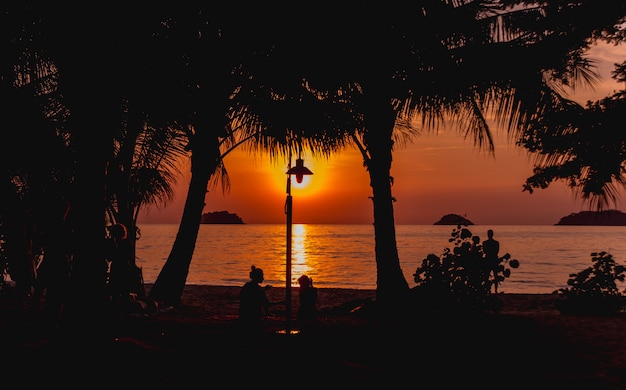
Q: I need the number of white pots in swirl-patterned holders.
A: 0